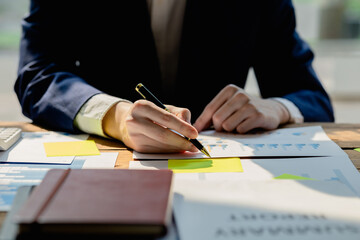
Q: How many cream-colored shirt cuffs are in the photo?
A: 2